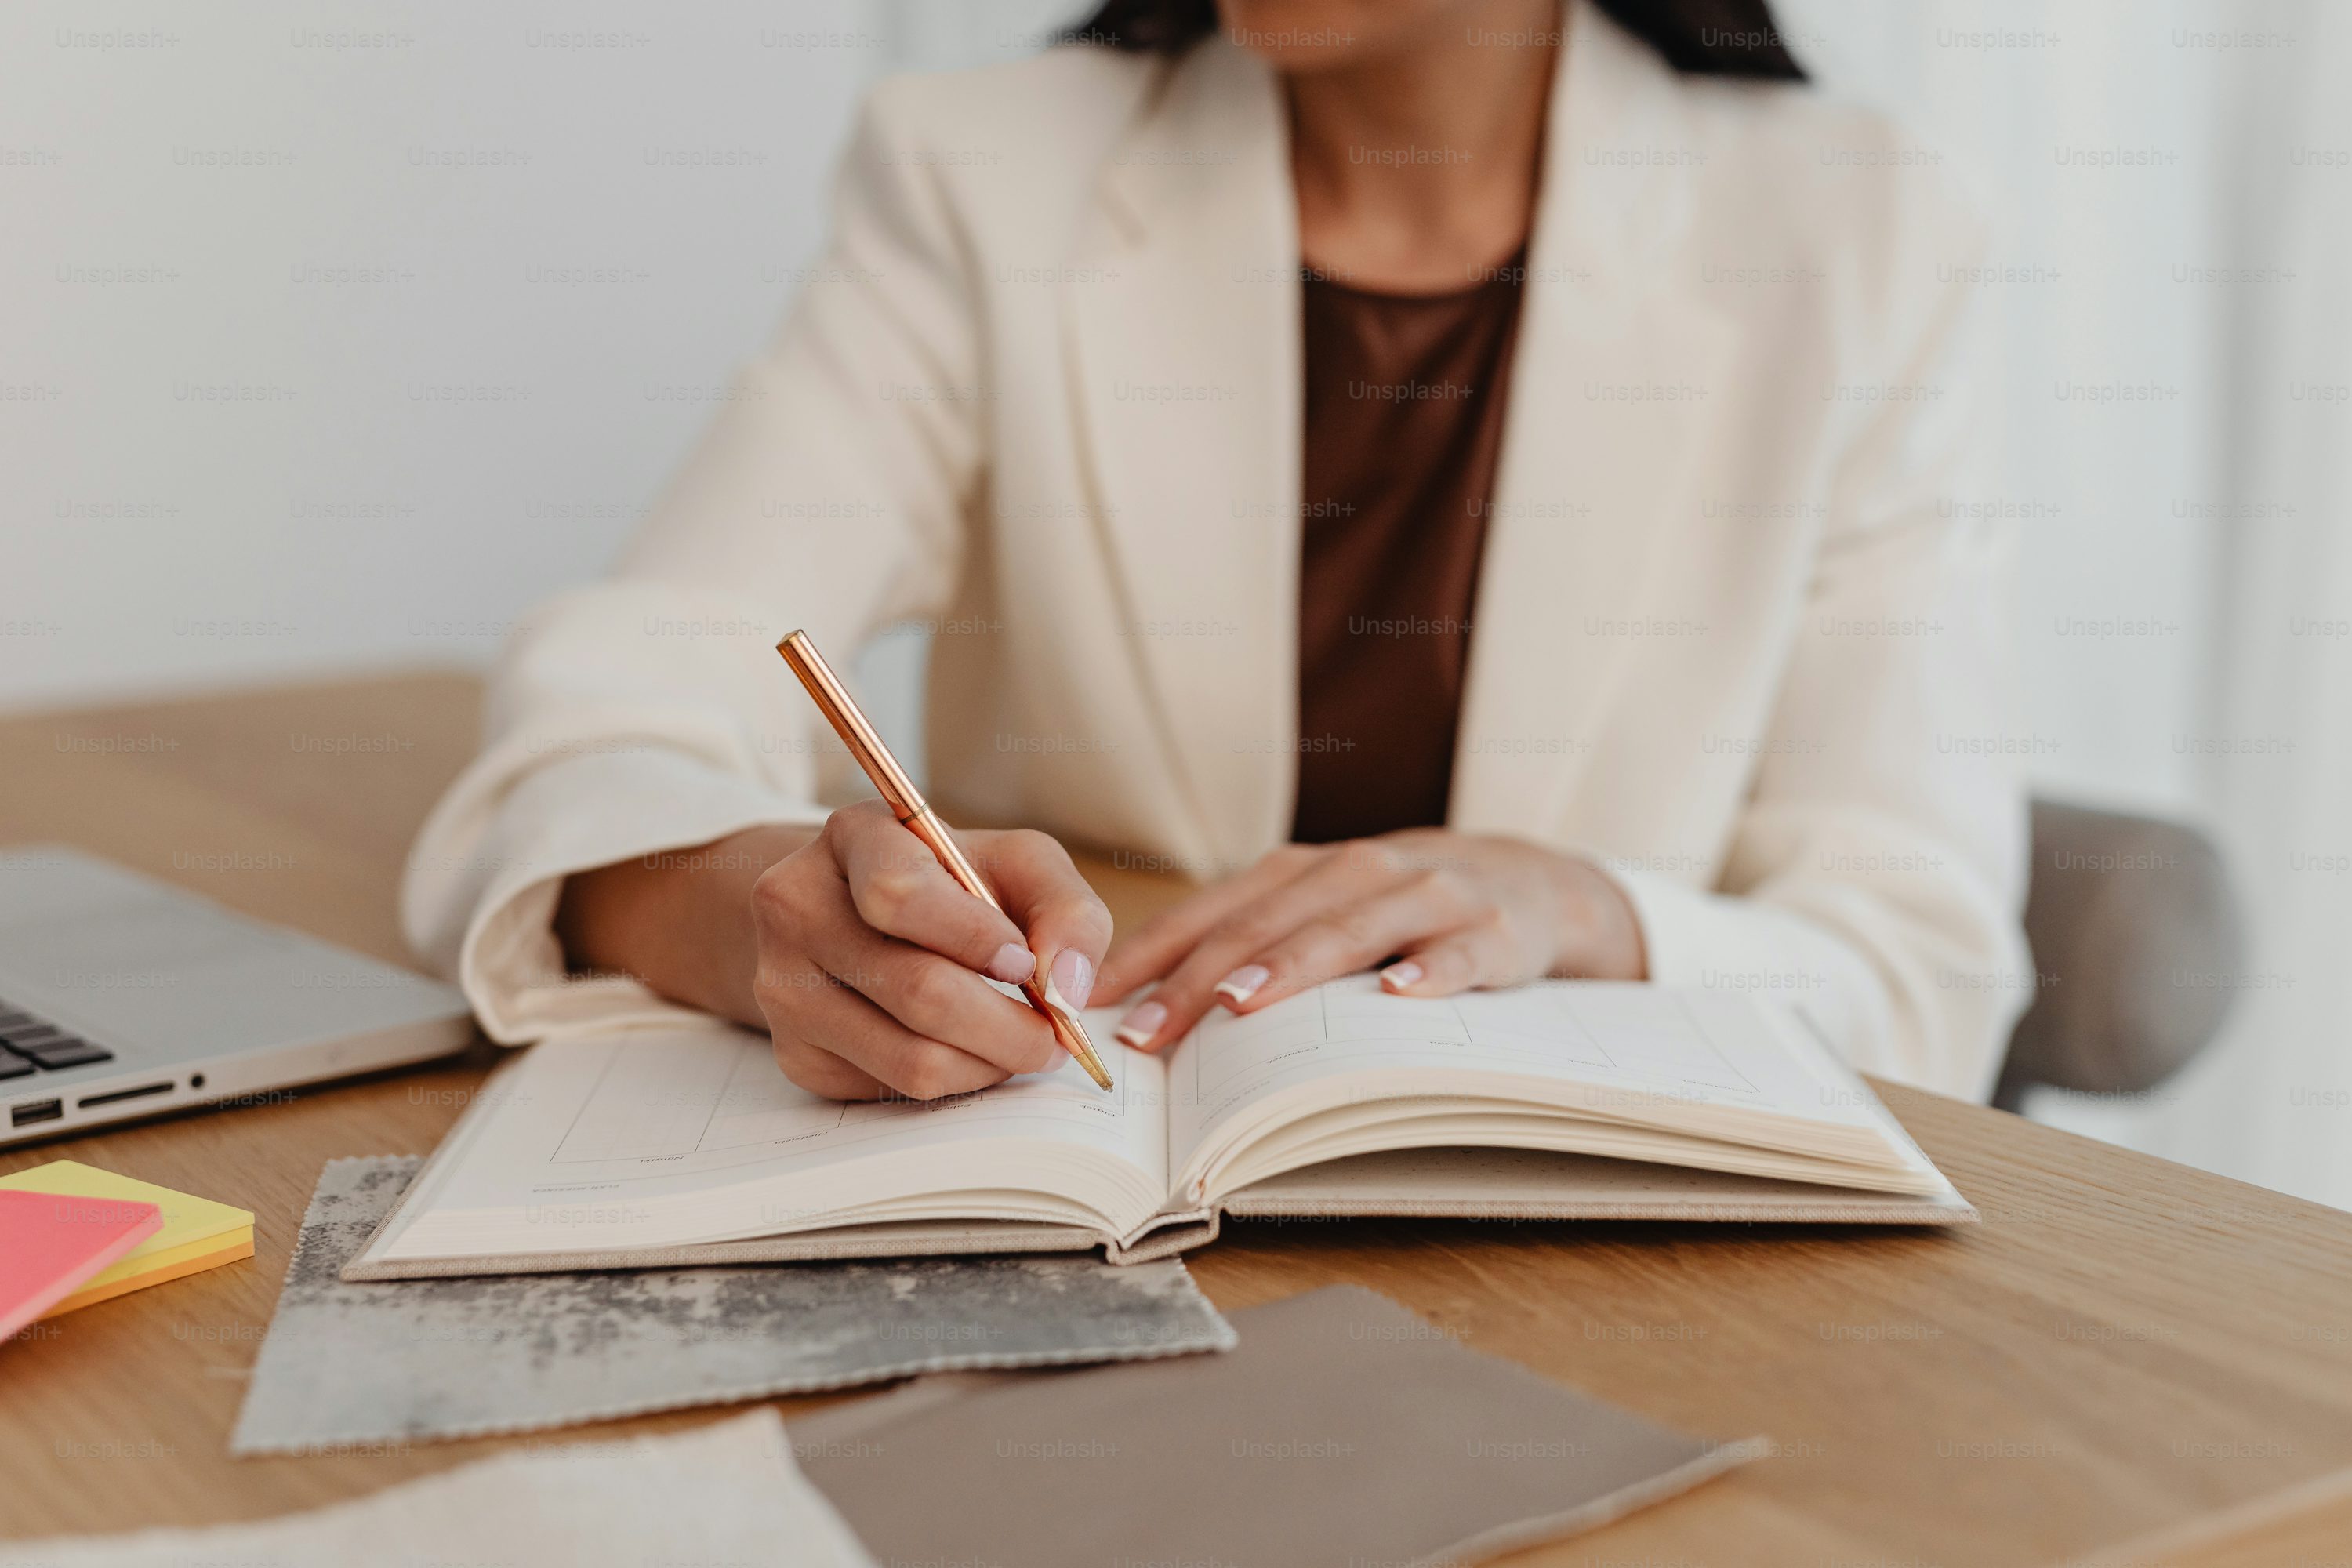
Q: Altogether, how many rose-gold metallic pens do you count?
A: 1